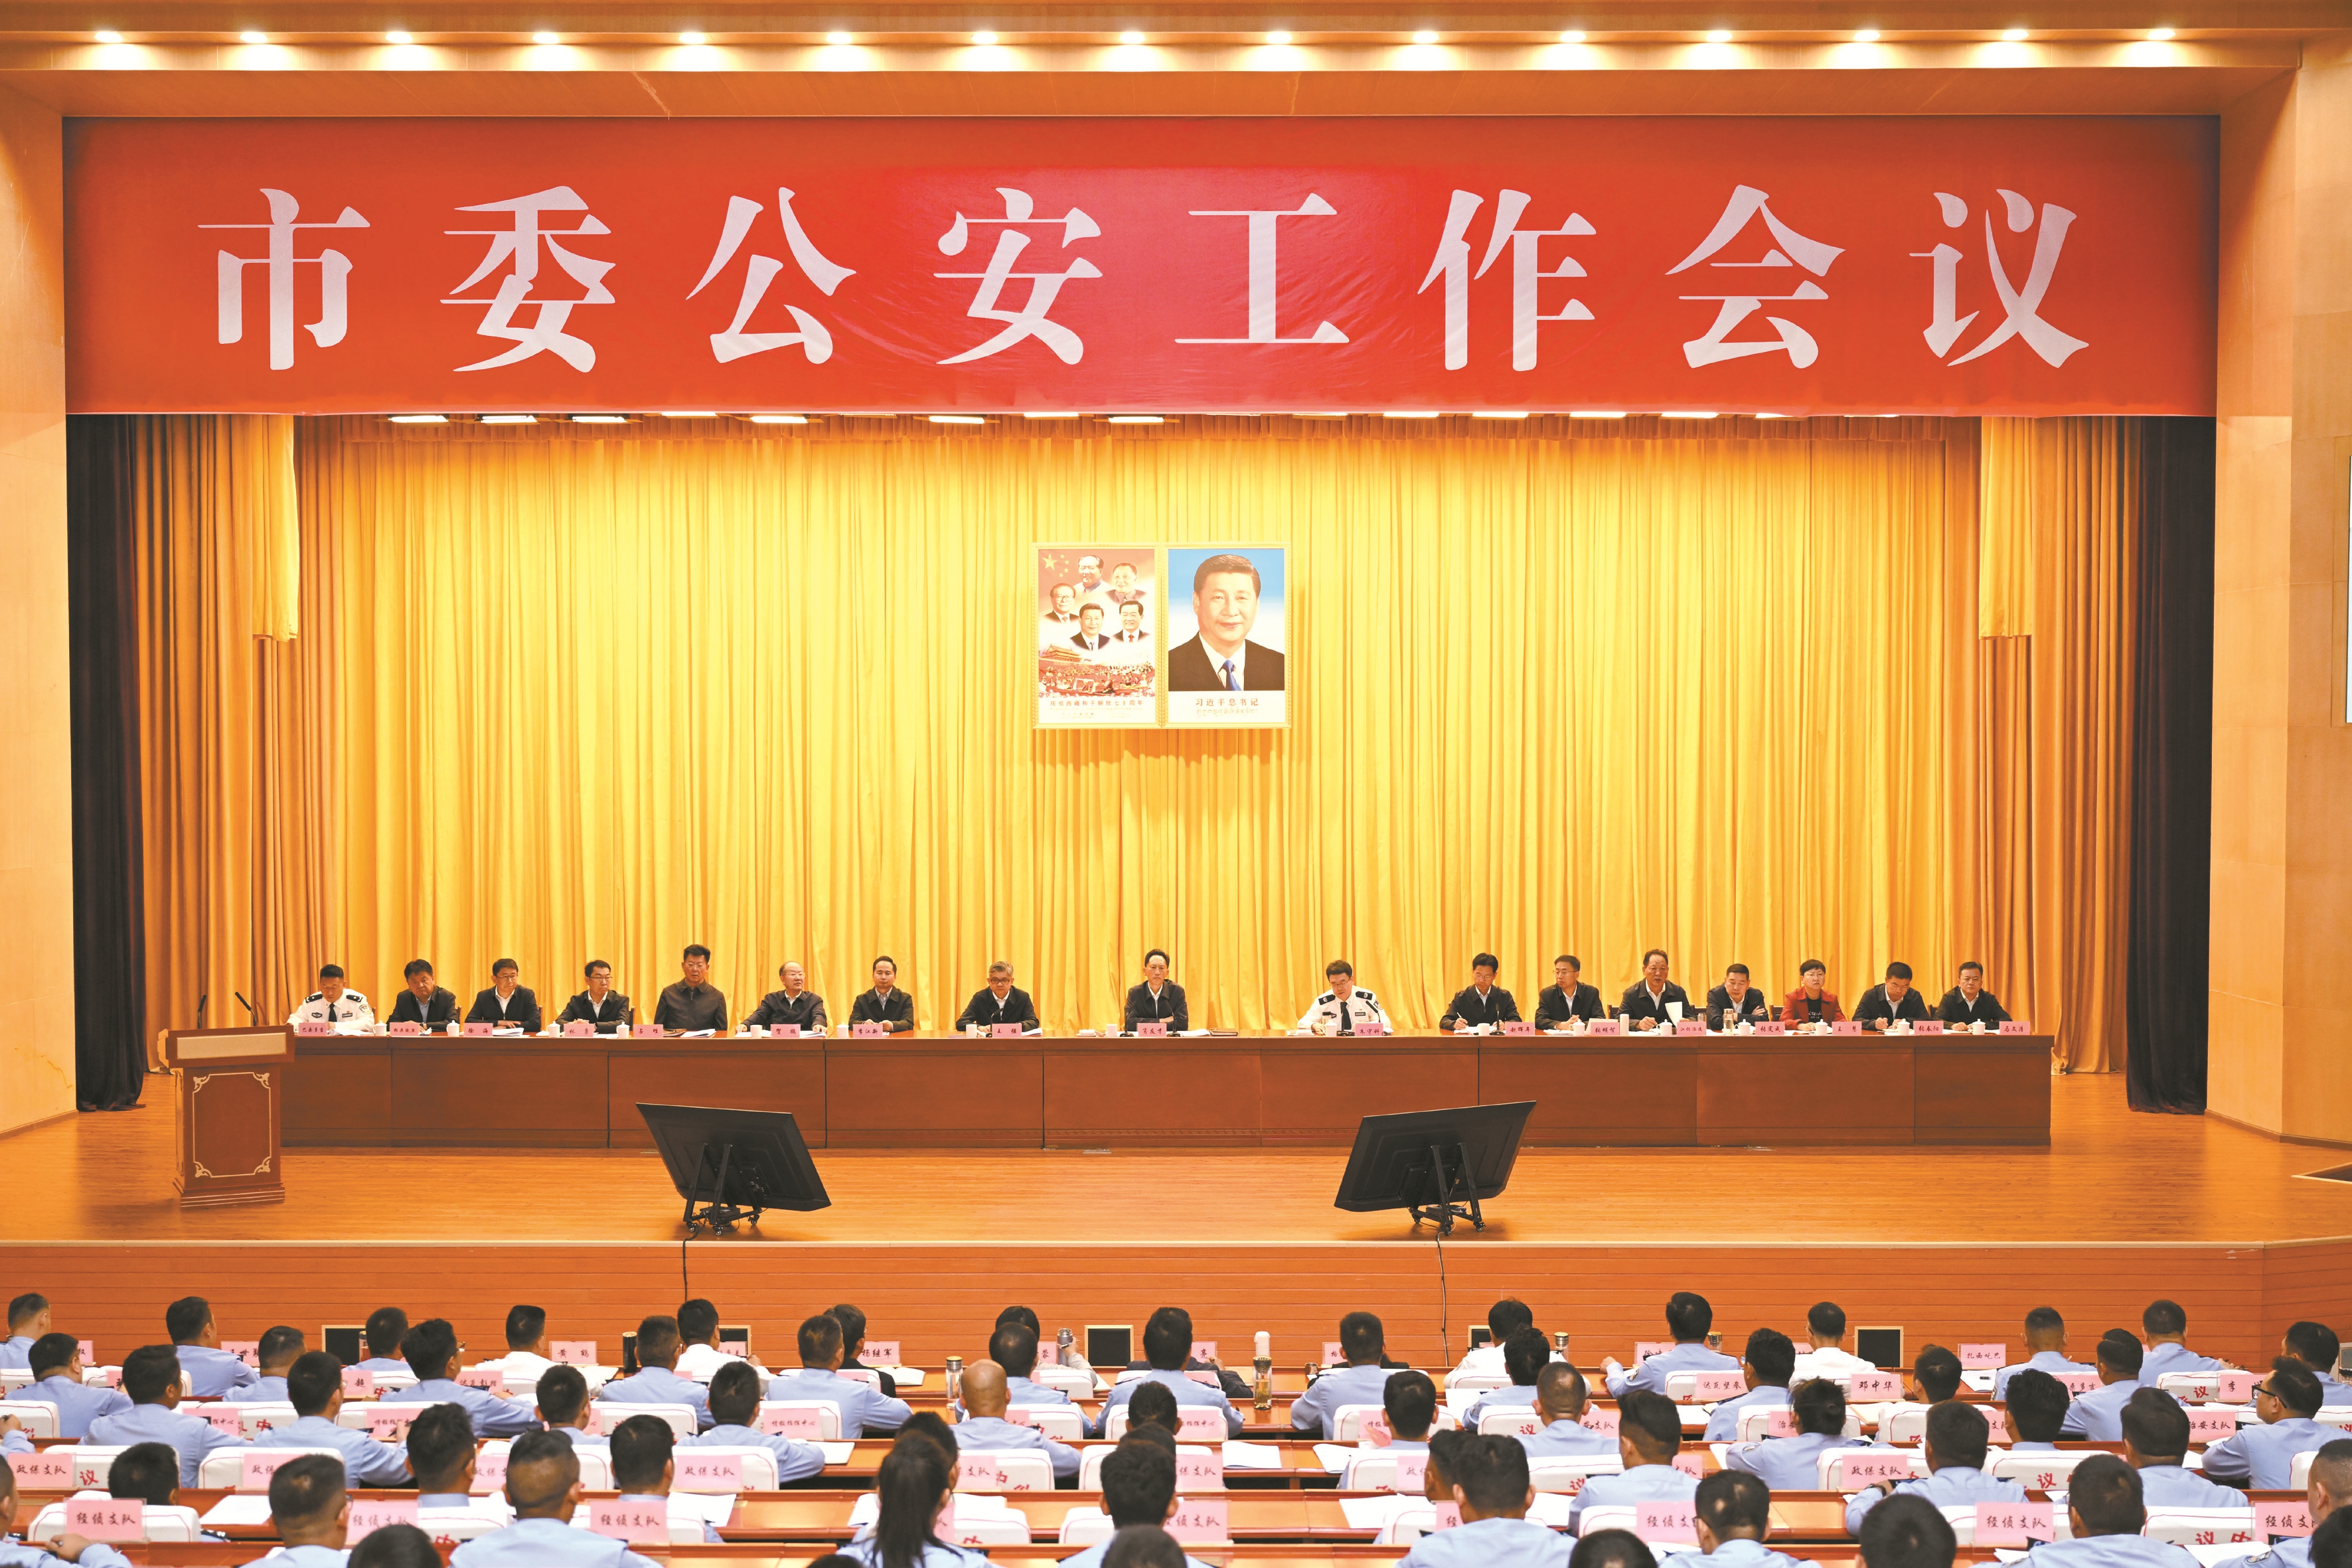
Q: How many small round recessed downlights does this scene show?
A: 15